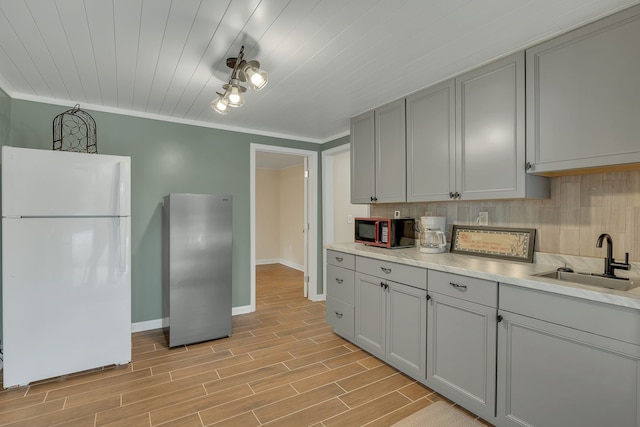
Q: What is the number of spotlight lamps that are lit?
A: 3